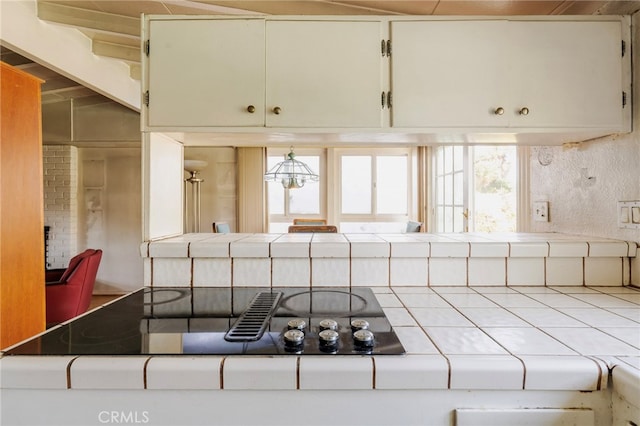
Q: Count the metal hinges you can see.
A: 8